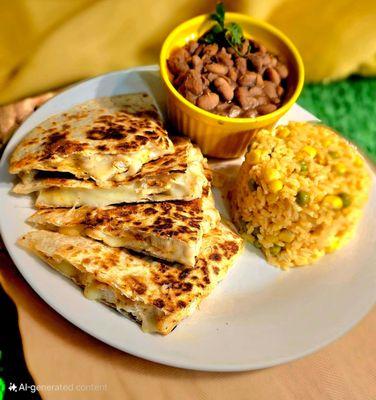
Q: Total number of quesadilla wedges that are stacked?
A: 4